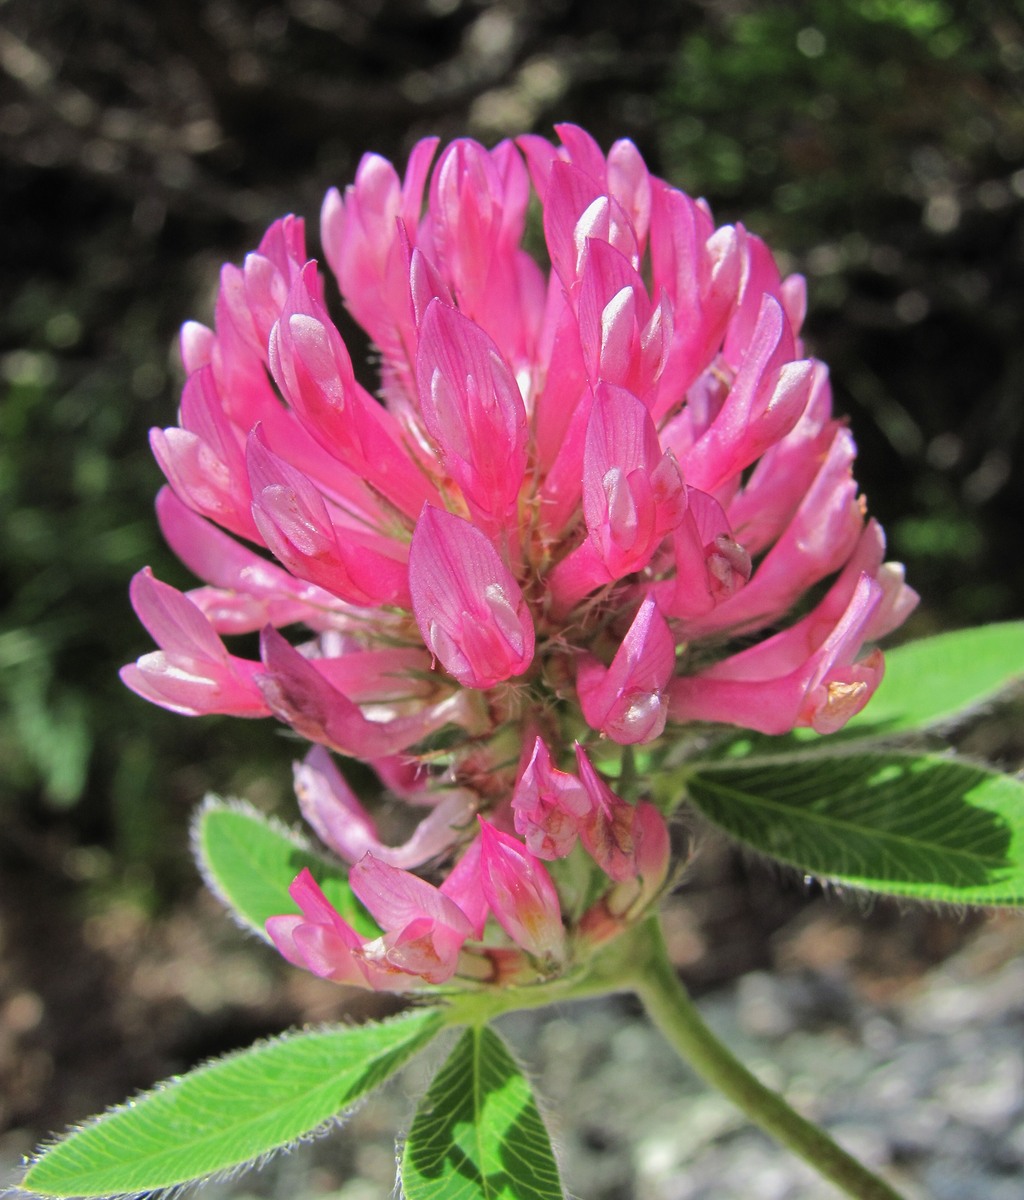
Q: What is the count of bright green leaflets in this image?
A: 5